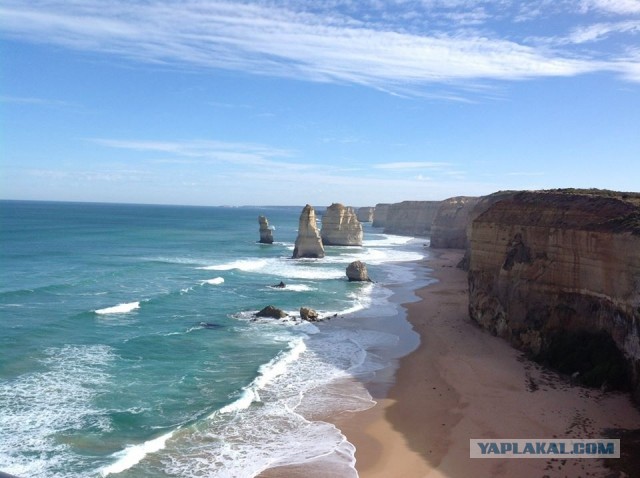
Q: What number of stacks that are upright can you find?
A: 3